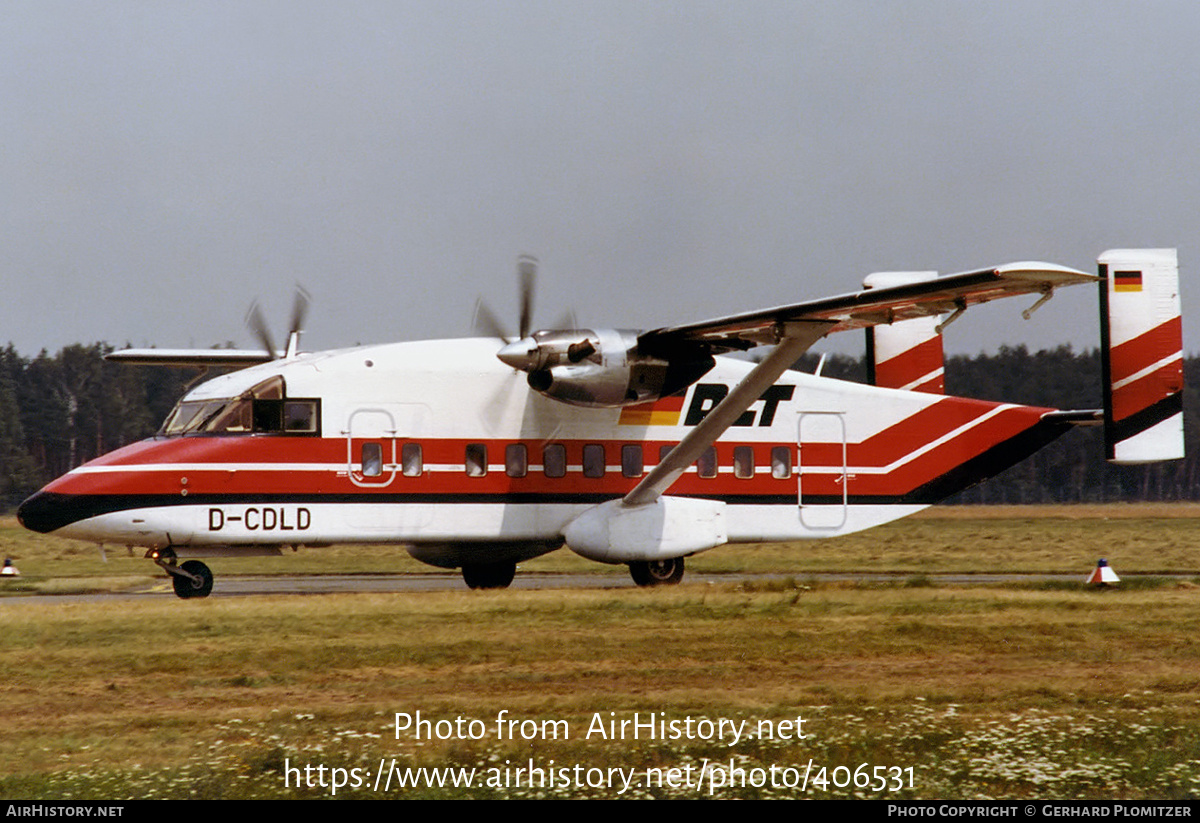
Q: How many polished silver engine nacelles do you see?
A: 1